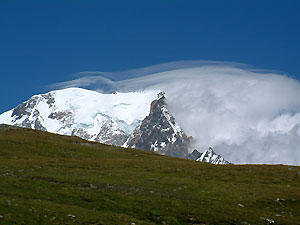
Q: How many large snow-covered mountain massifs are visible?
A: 1